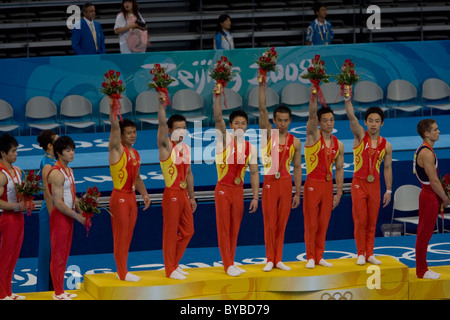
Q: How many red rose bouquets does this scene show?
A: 9